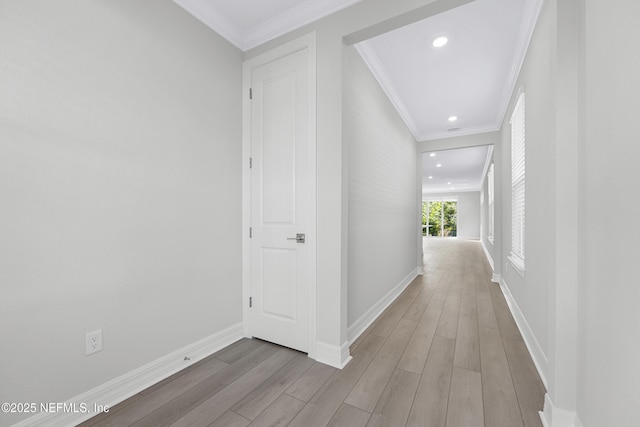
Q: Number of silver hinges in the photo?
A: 4